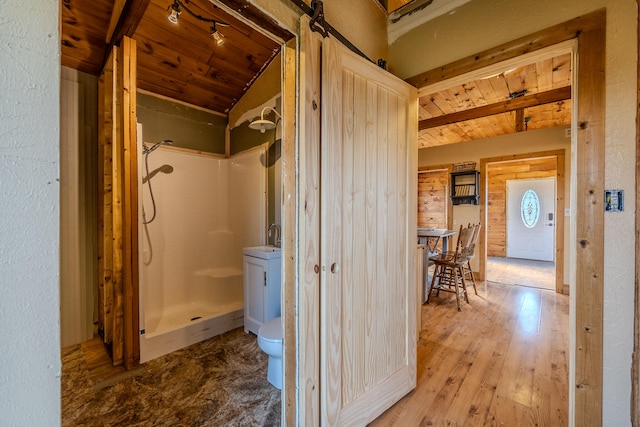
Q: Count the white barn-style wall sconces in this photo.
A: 1